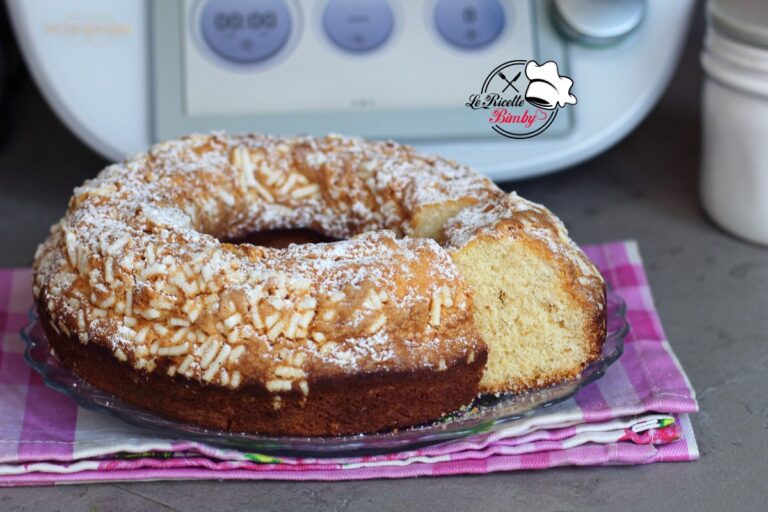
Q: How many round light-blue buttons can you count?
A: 3